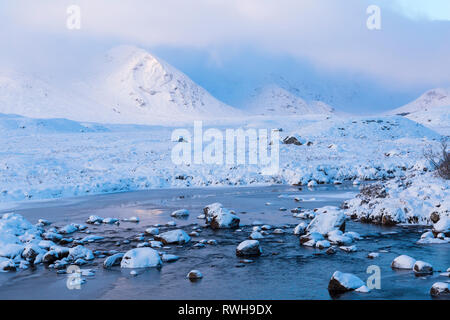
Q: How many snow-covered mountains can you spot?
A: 3